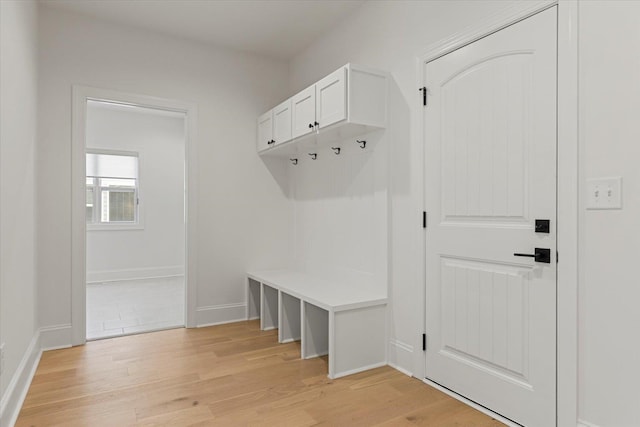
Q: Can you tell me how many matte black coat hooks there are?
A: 4